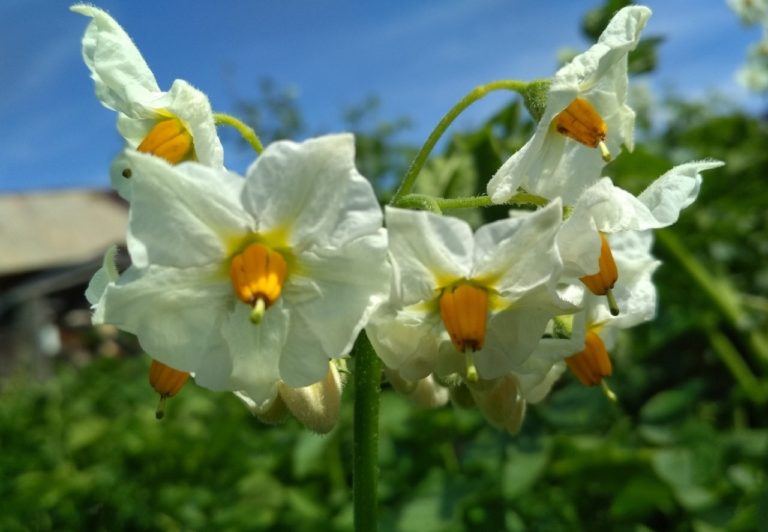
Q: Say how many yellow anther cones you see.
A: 7